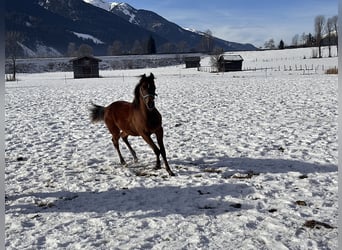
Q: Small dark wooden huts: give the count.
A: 3